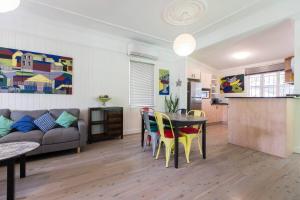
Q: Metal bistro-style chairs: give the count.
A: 5